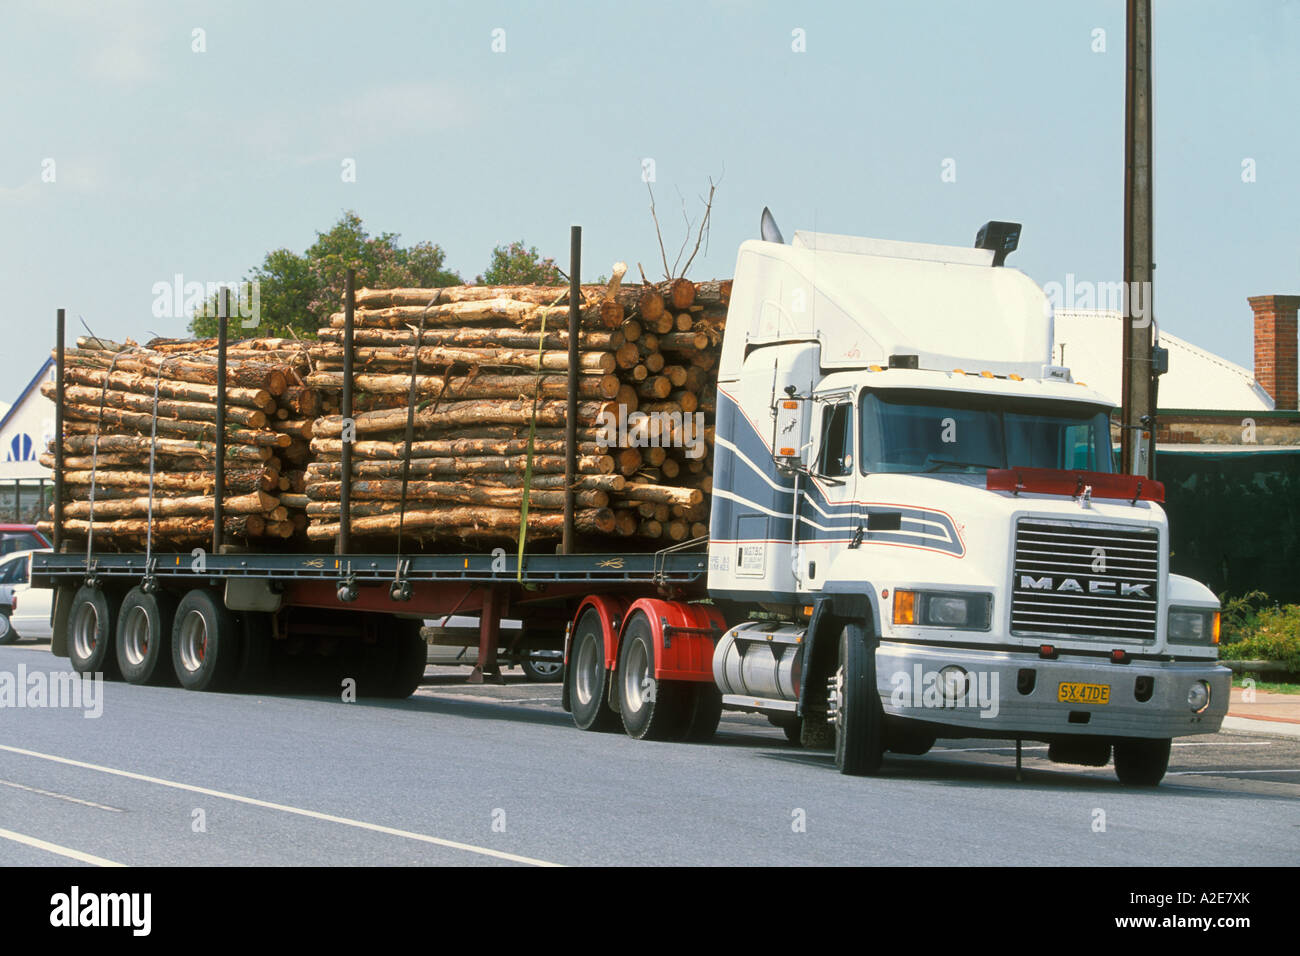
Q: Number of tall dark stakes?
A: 4